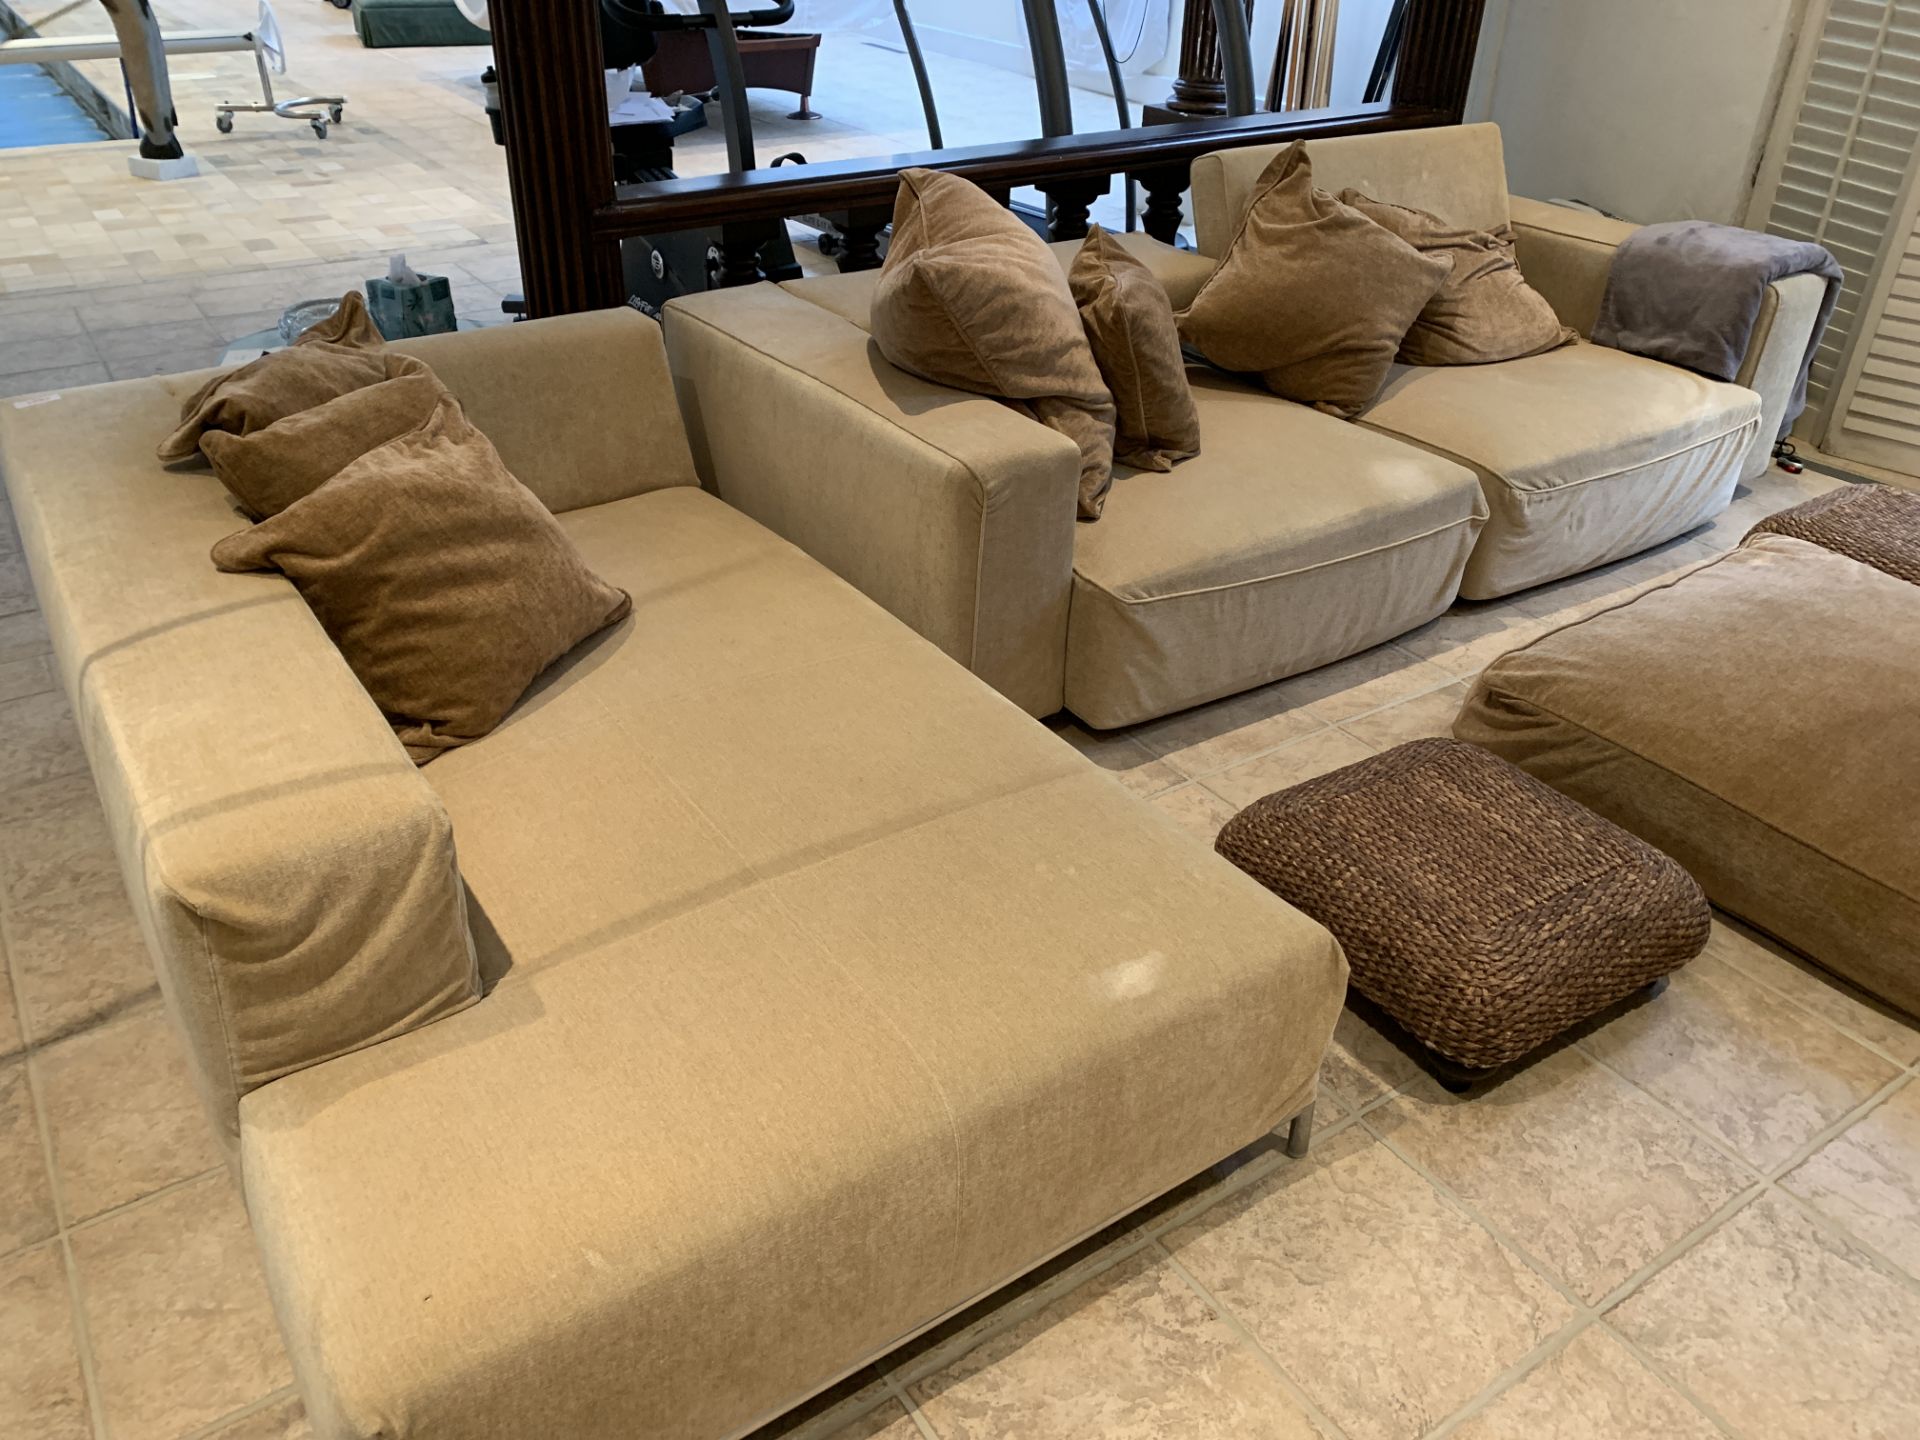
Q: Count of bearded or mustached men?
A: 0